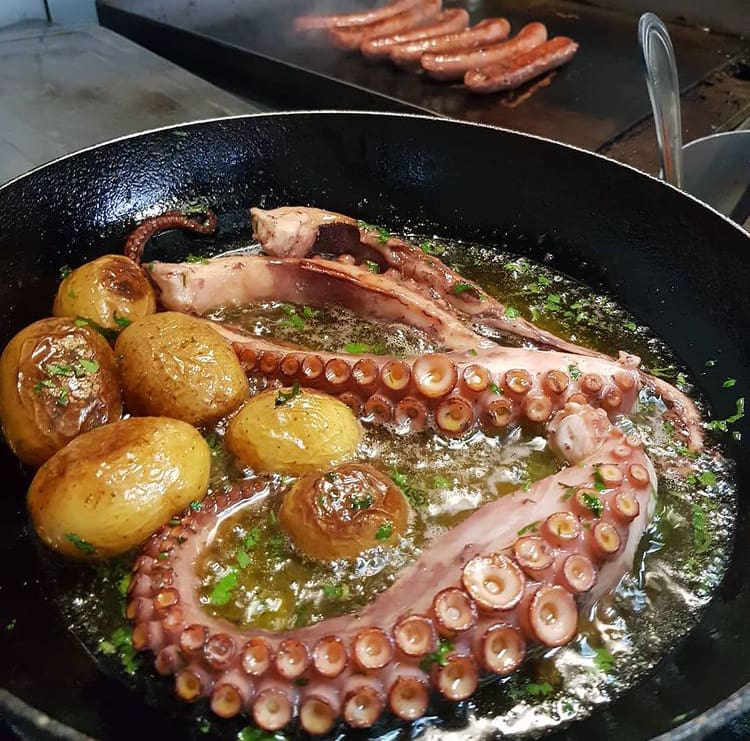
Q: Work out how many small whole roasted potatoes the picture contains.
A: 6